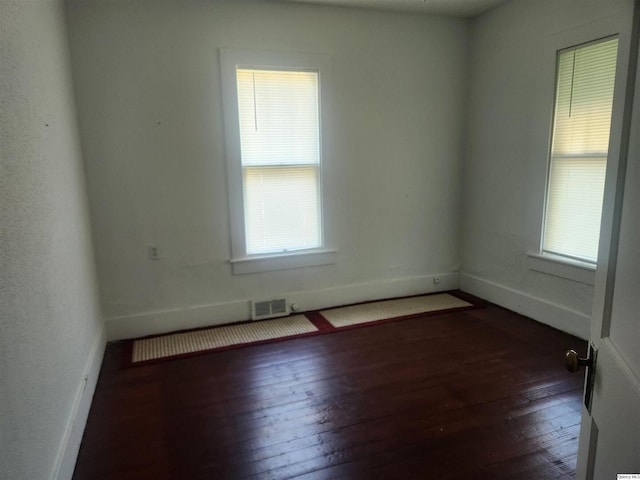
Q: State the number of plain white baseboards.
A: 3